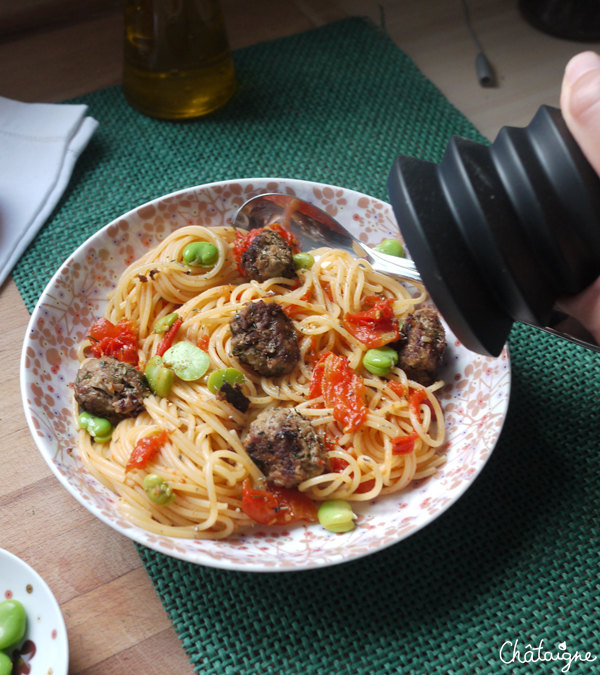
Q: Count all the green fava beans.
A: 13